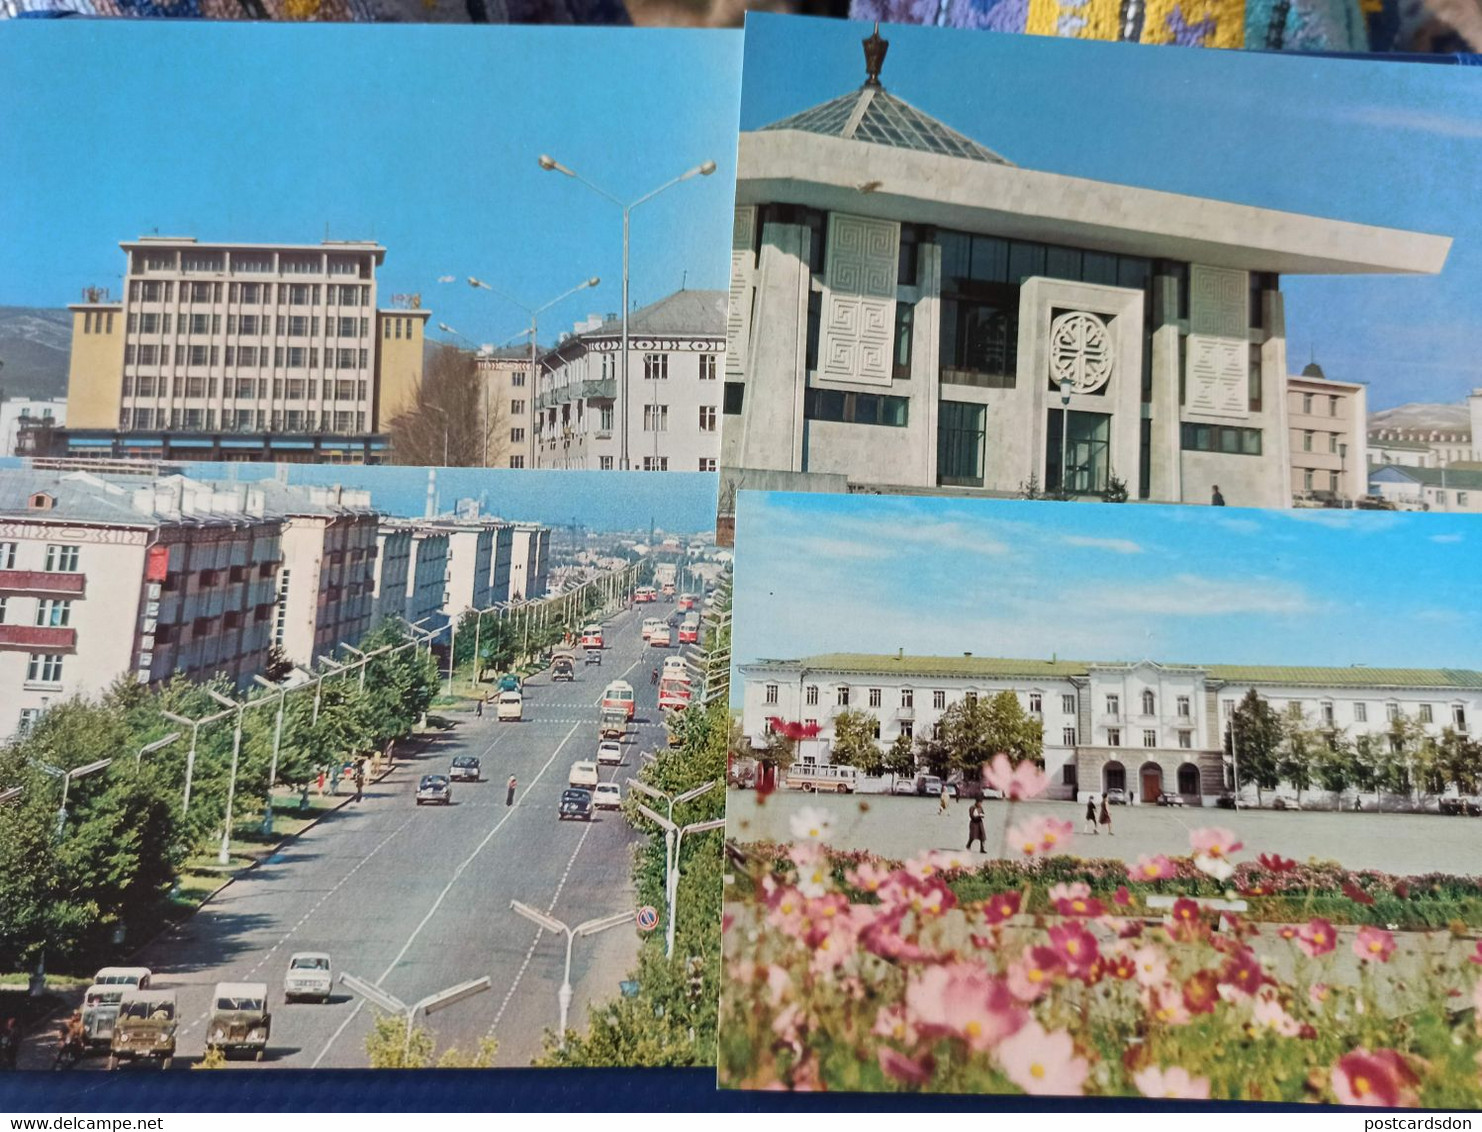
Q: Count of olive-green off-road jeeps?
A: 2